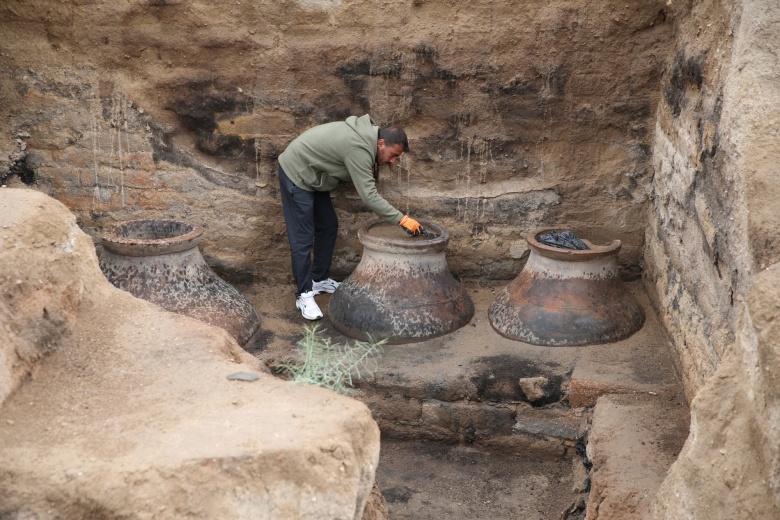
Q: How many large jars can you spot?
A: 3